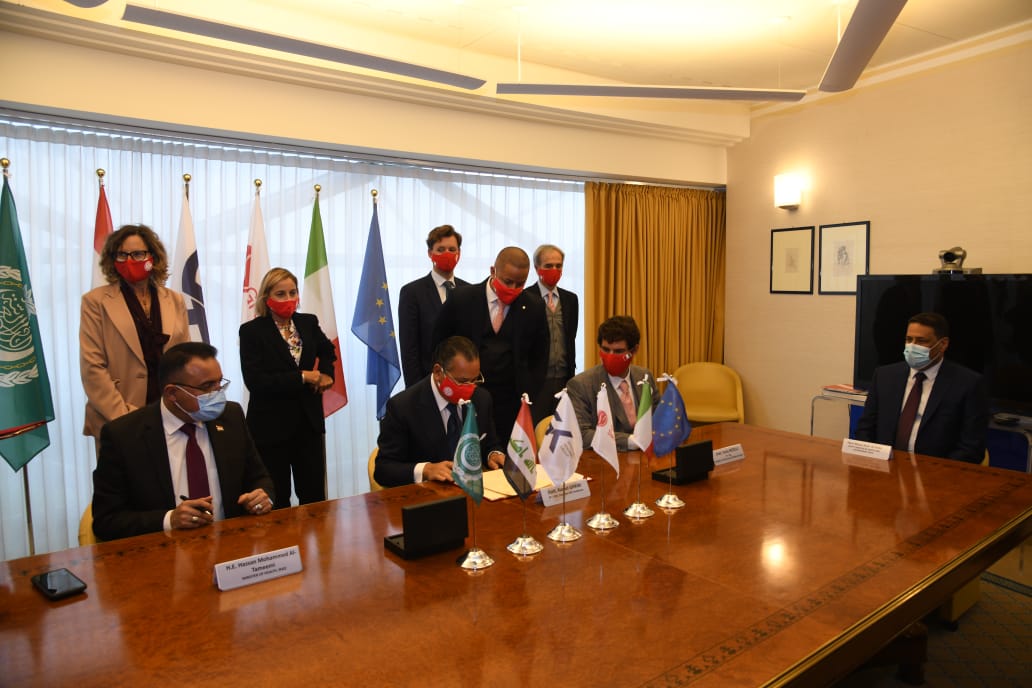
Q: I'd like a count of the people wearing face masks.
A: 9